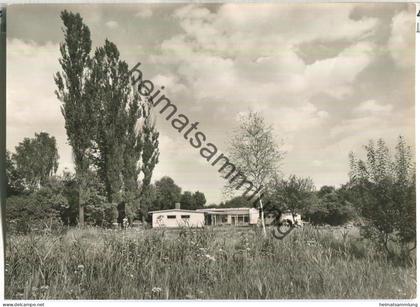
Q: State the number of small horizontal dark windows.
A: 2